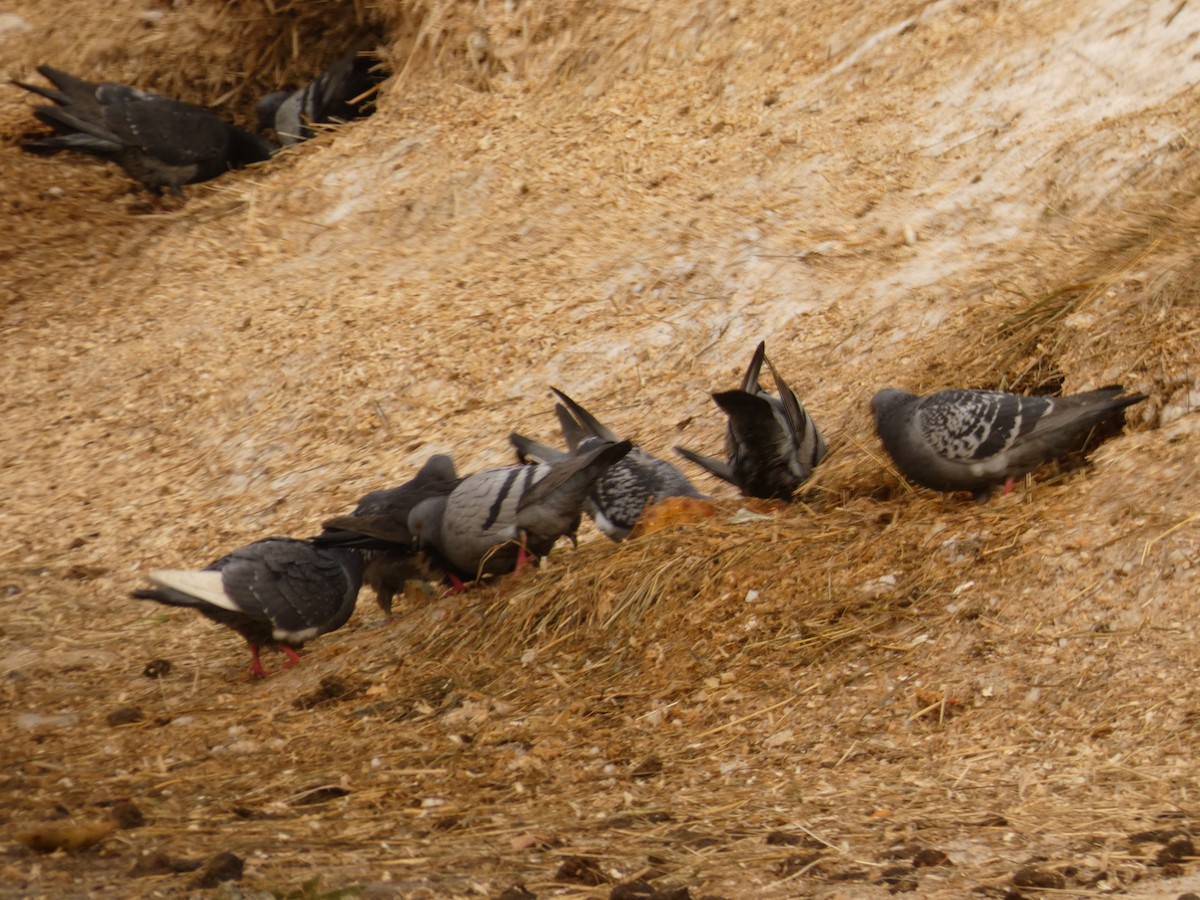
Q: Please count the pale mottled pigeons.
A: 2